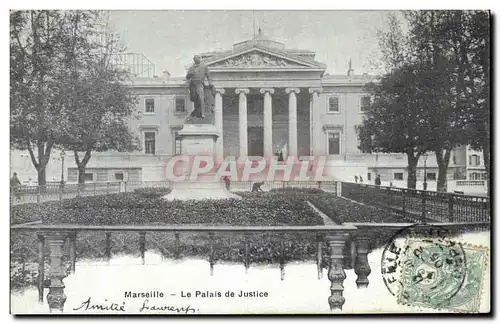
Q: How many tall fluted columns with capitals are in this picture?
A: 5